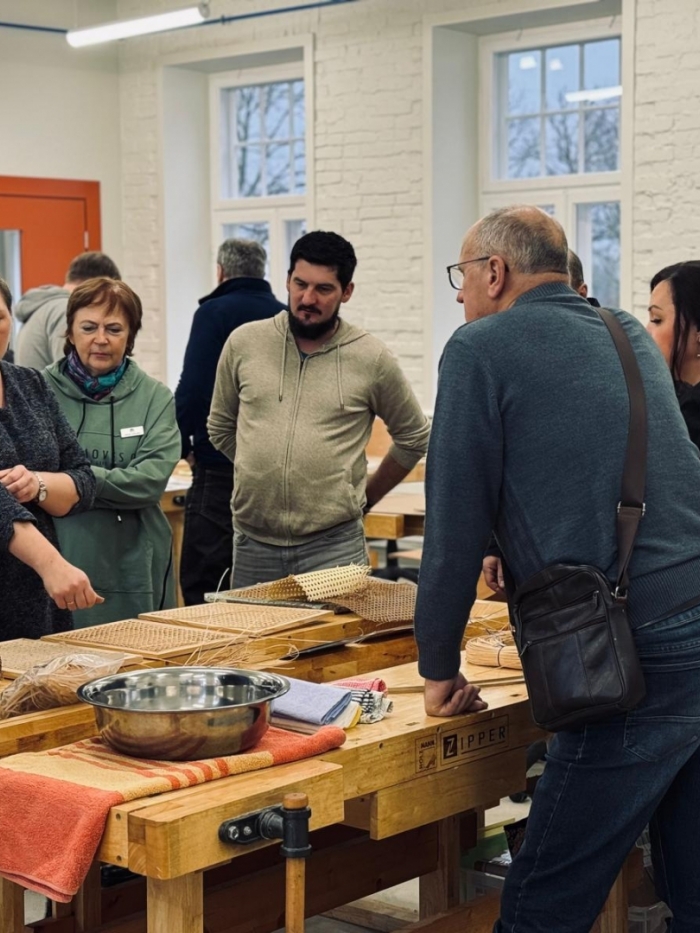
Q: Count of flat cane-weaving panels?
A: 3